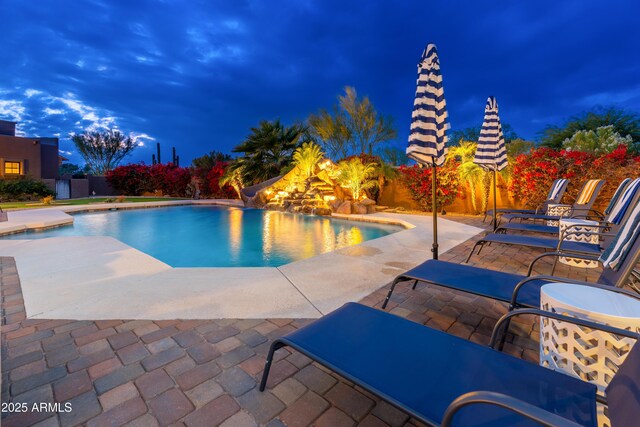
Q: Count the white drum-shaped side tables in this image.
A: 3